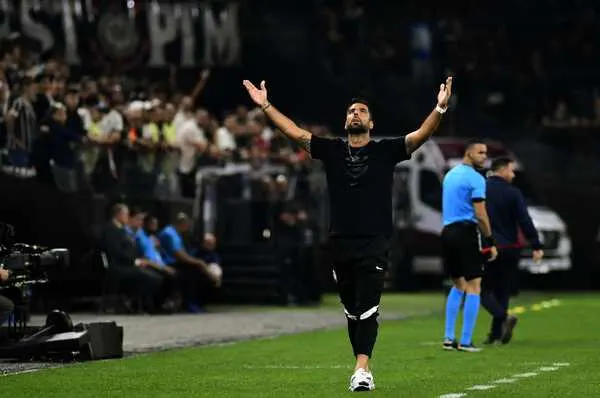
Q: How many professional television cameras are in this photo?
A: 1